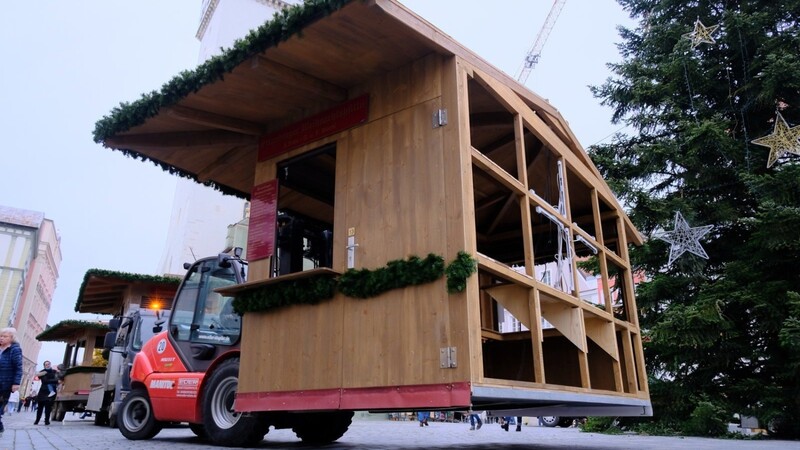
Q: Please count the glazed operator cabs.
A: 2